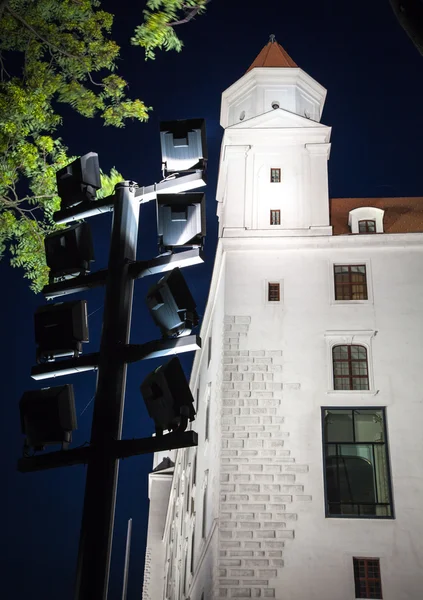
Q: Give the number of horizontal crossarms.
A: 4